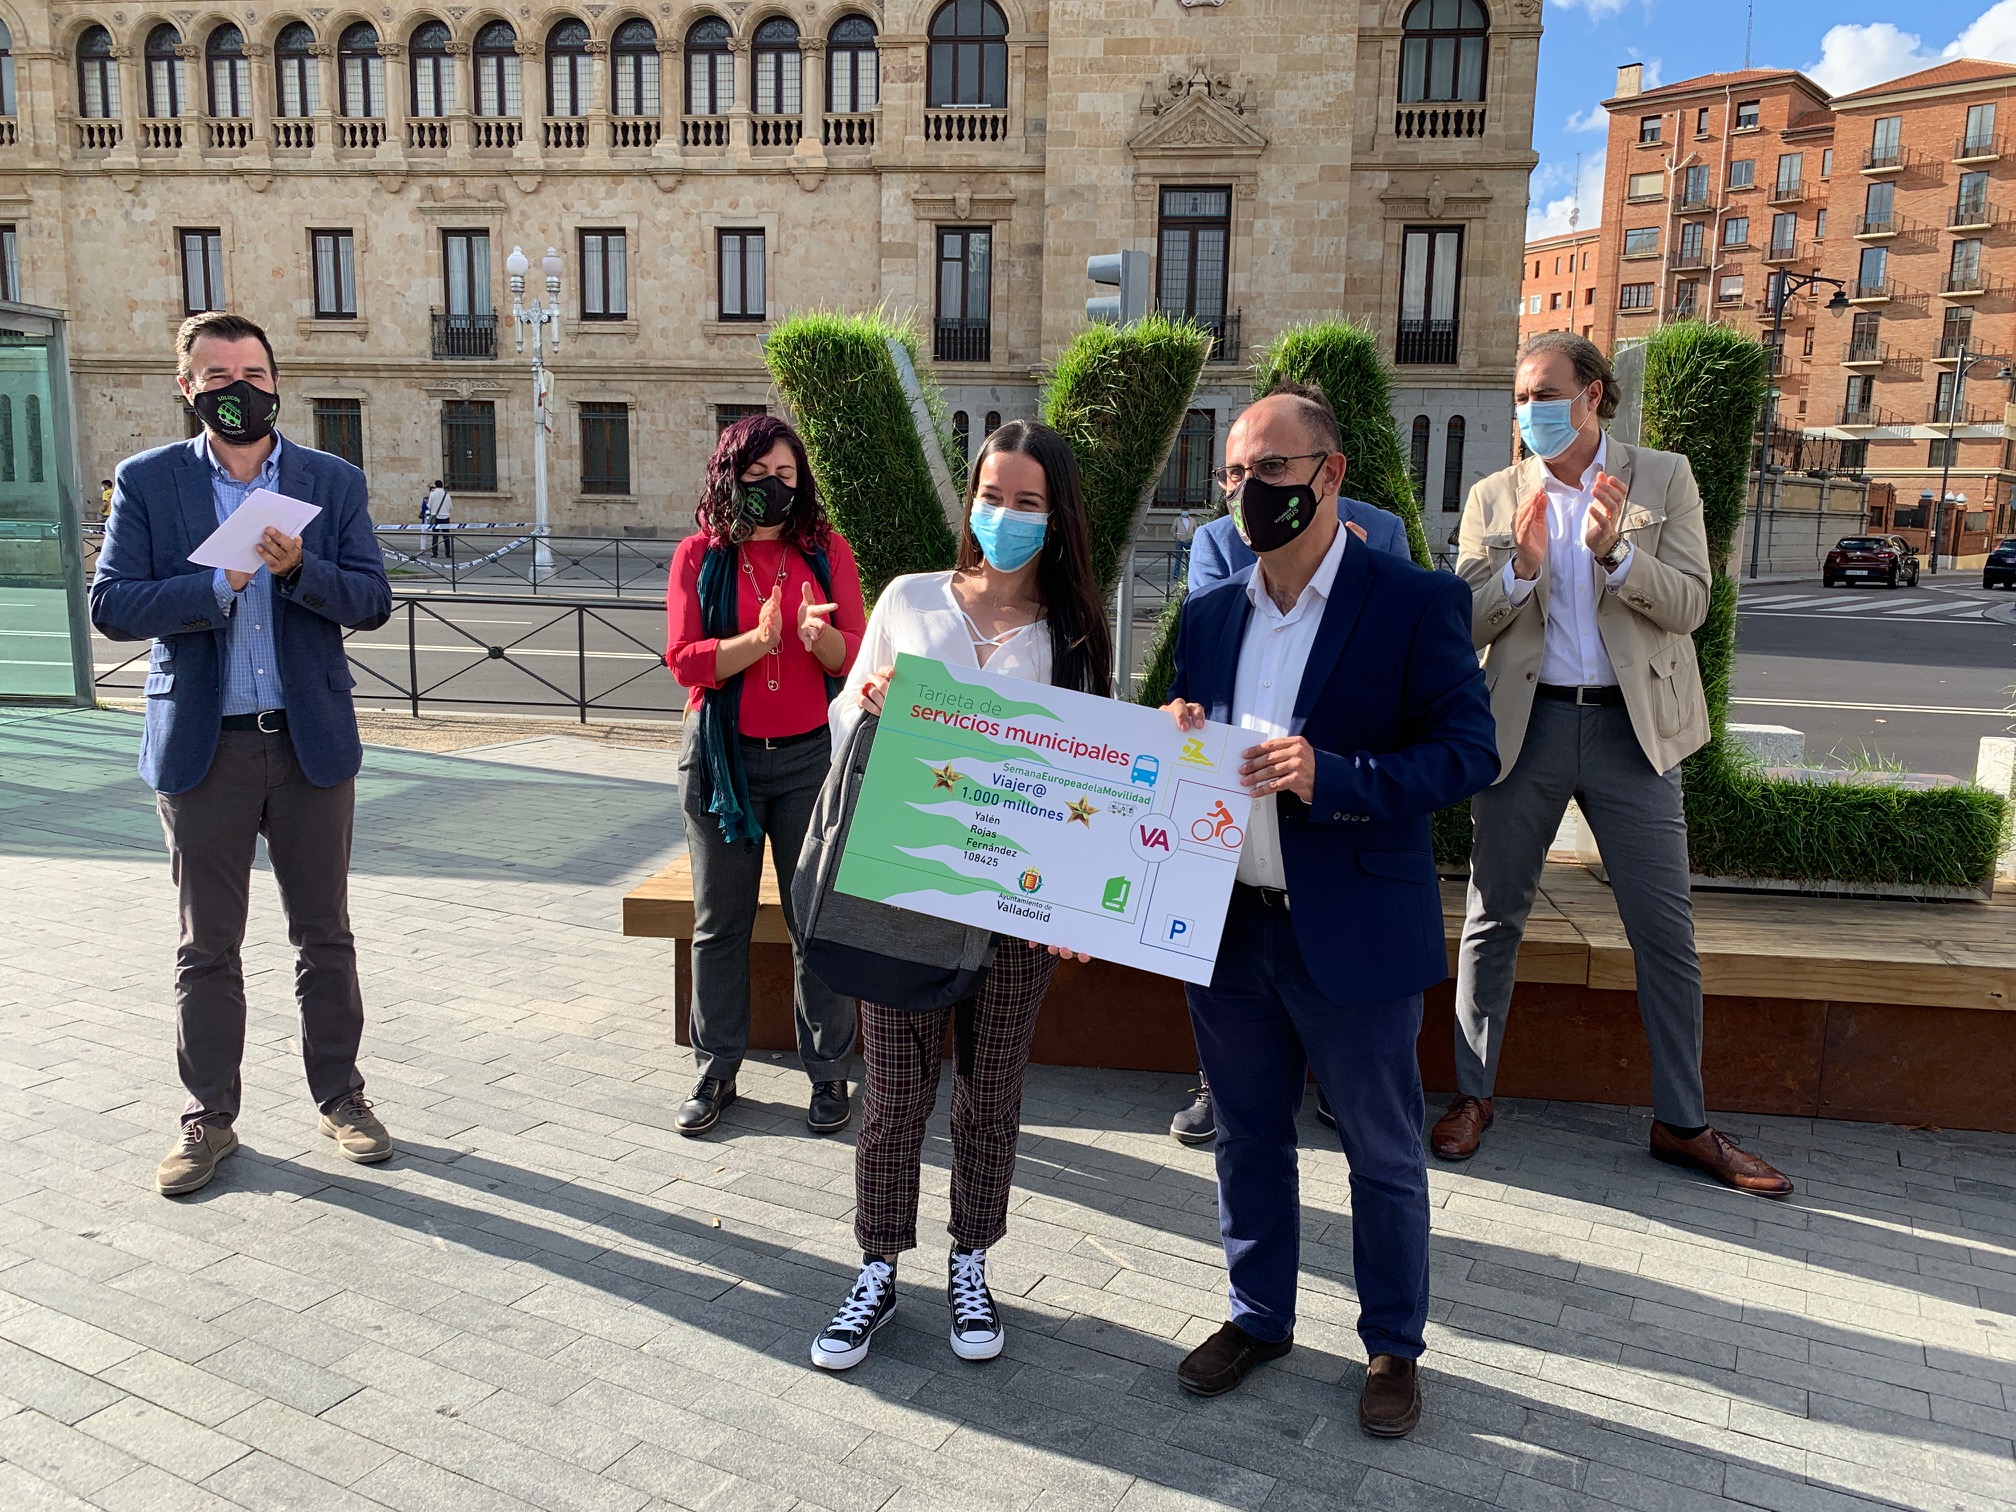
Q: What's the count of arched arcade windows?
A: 12